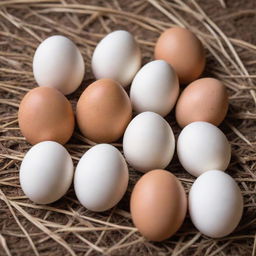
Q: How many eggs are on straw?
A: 13